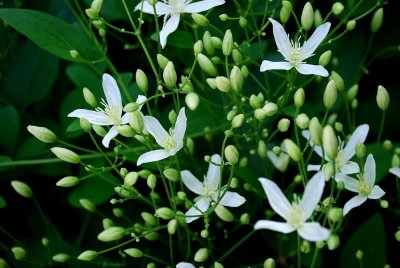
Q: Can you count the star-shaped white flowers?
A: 8